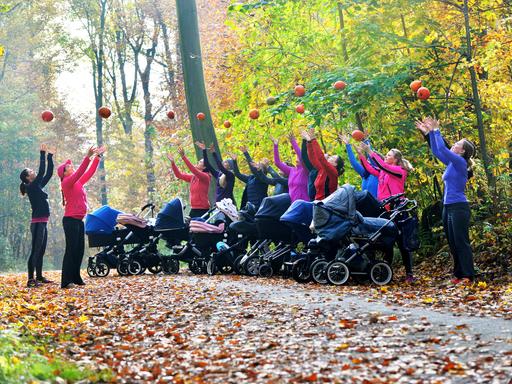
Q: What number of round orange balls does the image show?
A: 12